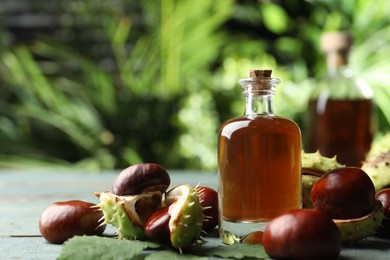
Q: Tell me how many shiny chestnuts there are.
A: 7